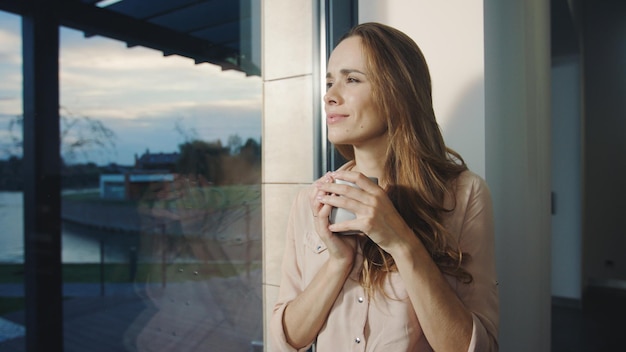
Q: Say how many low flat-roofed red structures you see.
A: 1